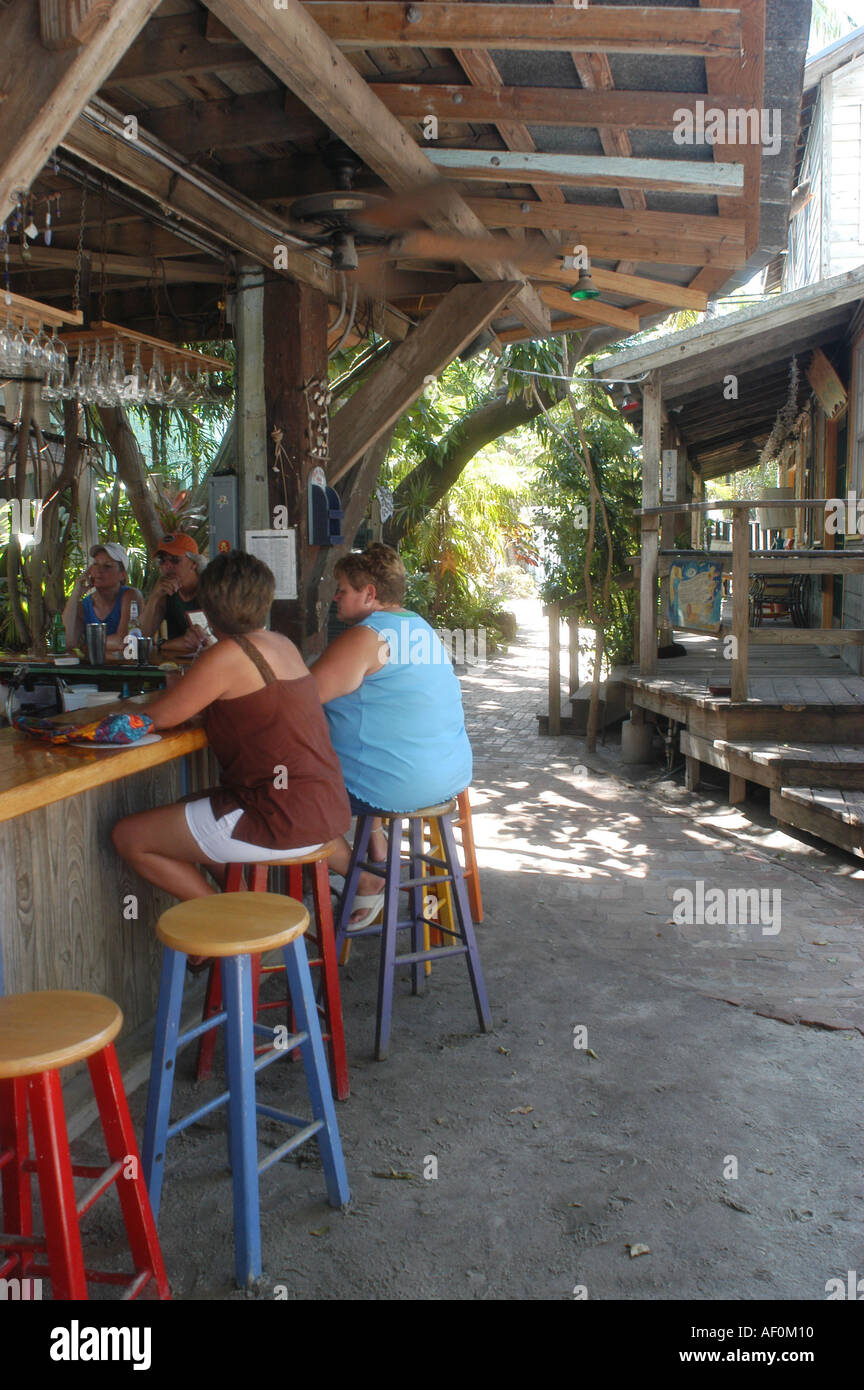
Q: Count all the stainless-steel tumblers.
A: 2